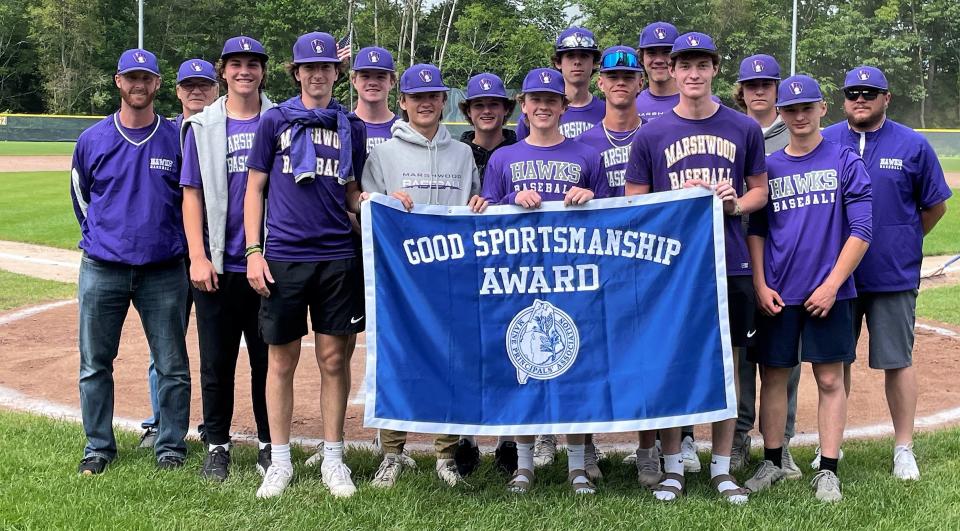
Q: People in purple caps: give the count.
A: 15